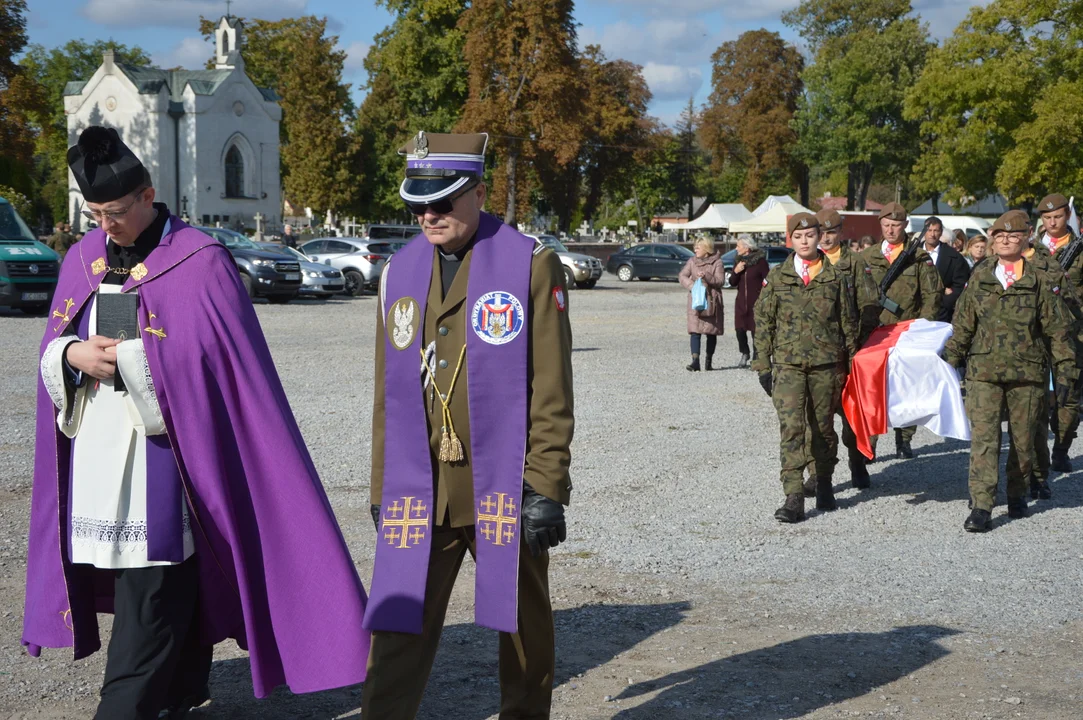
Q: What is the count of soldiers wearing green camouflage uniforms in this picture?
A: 6